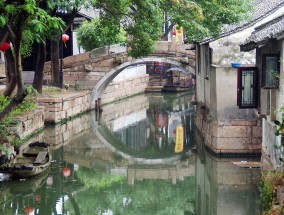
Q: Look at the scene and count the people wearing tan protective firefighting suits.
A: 0